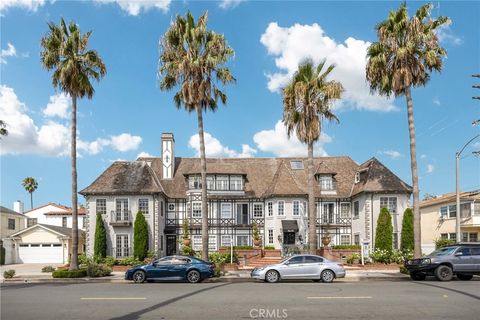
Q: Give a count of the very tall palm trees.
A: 4